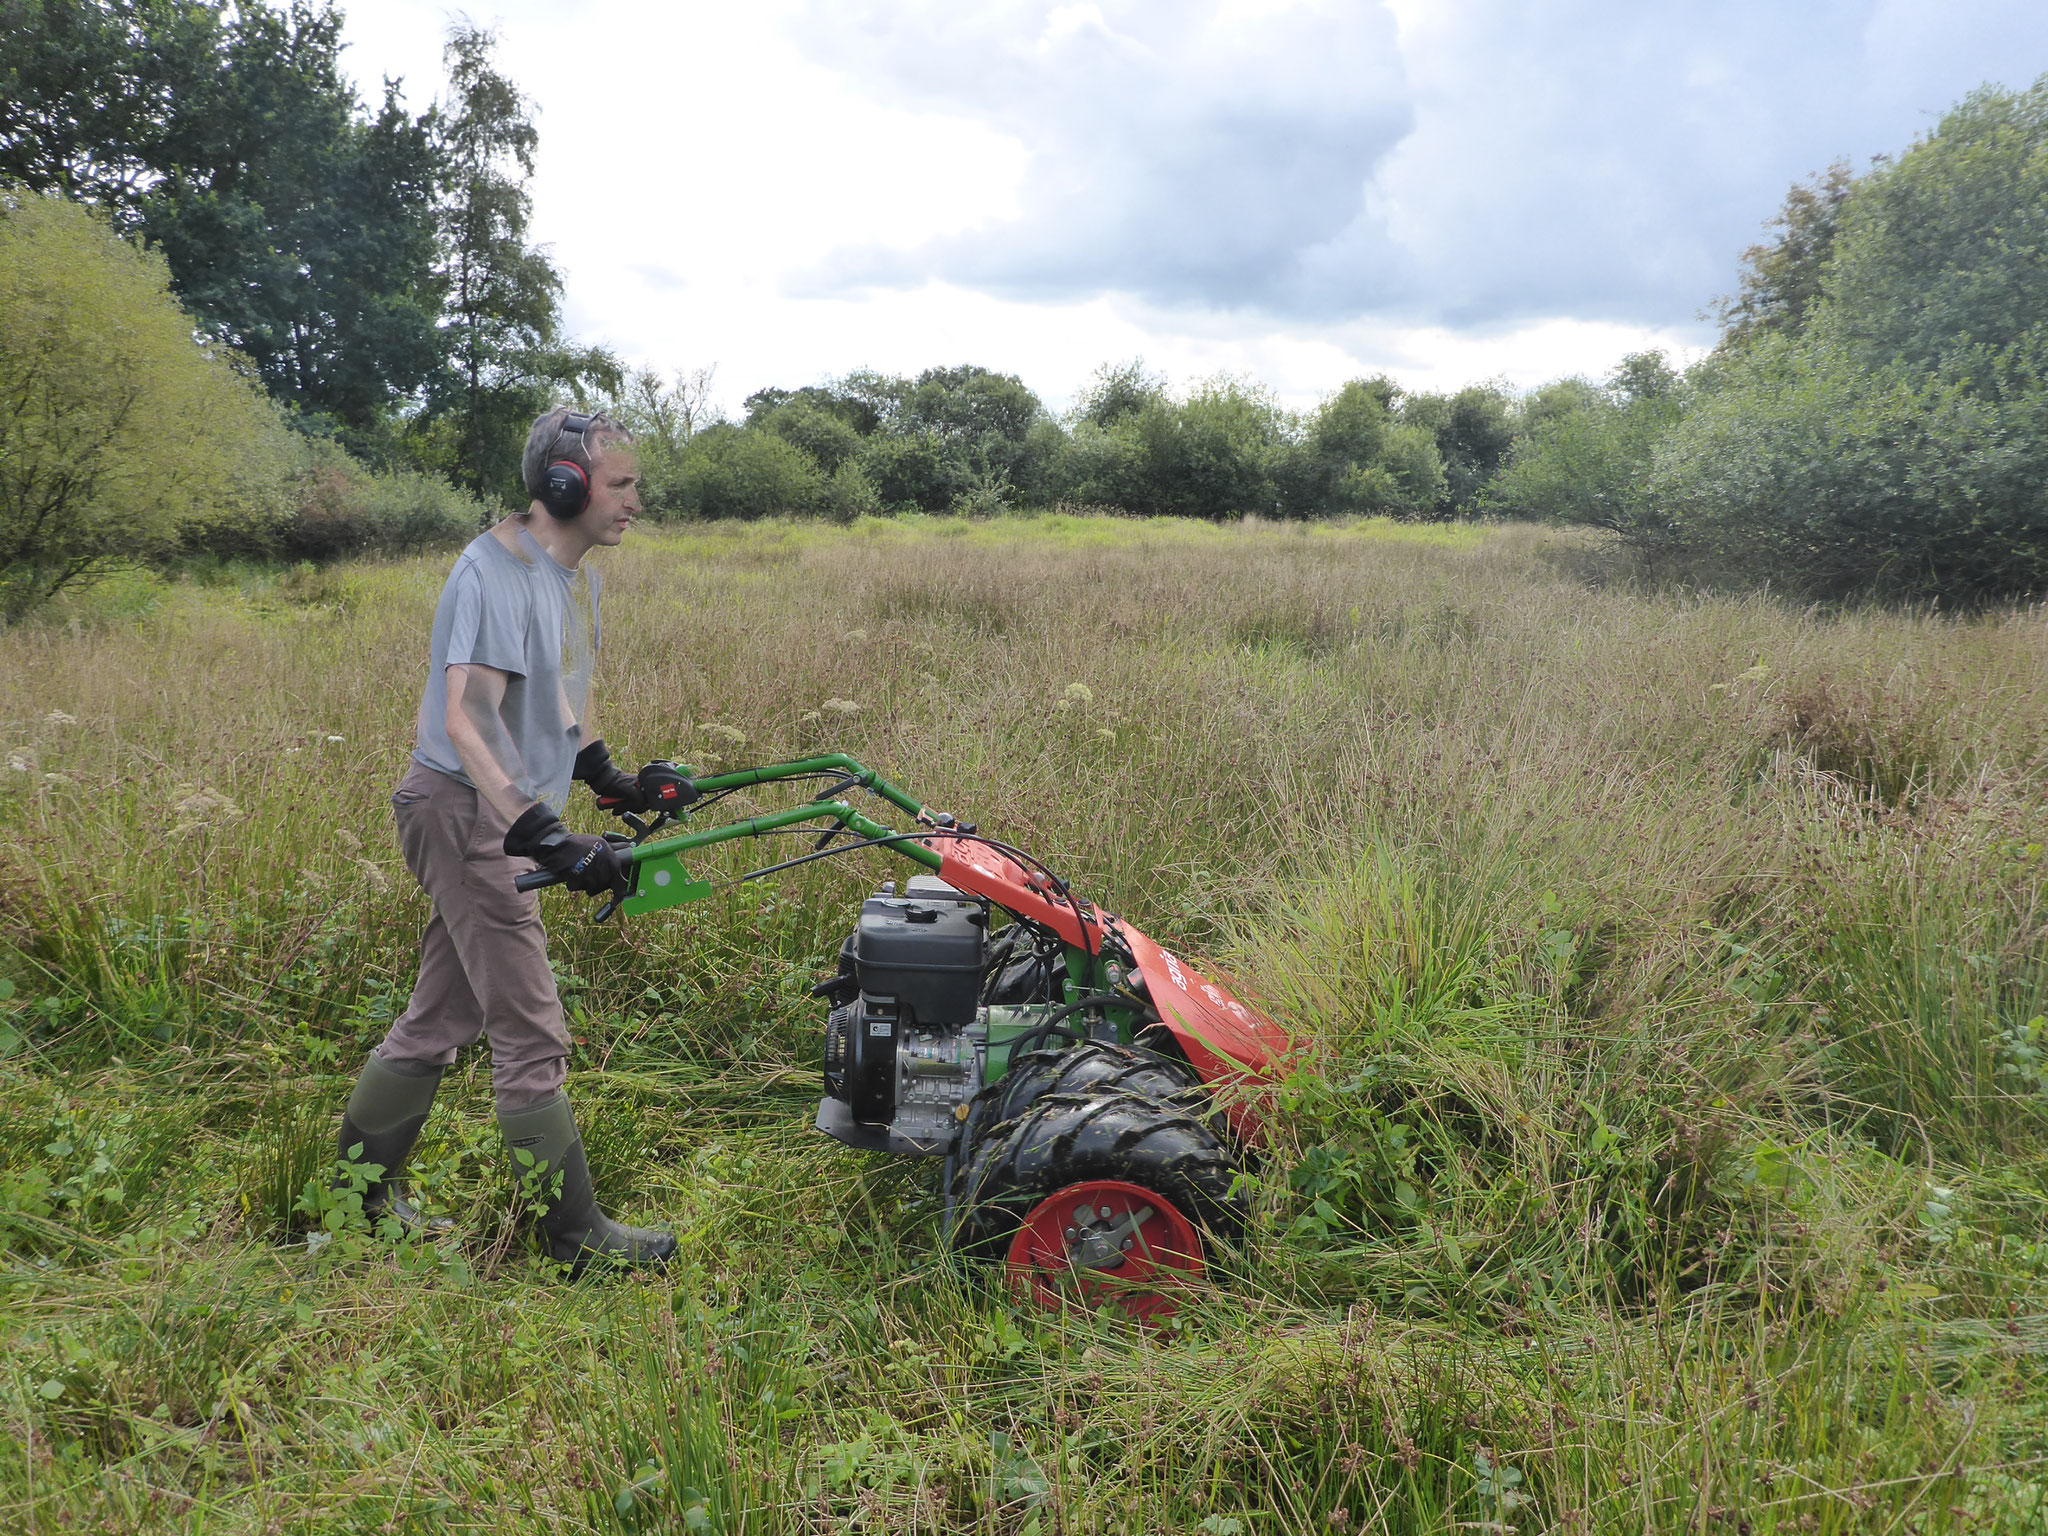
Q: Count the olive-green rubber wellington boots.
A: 2